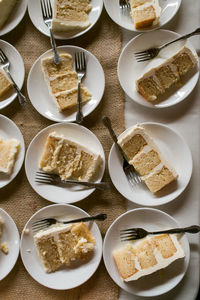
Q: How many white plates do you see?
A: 12